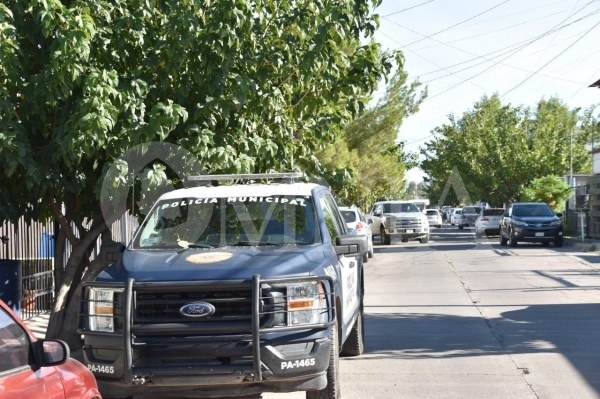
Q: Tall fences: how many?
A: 1